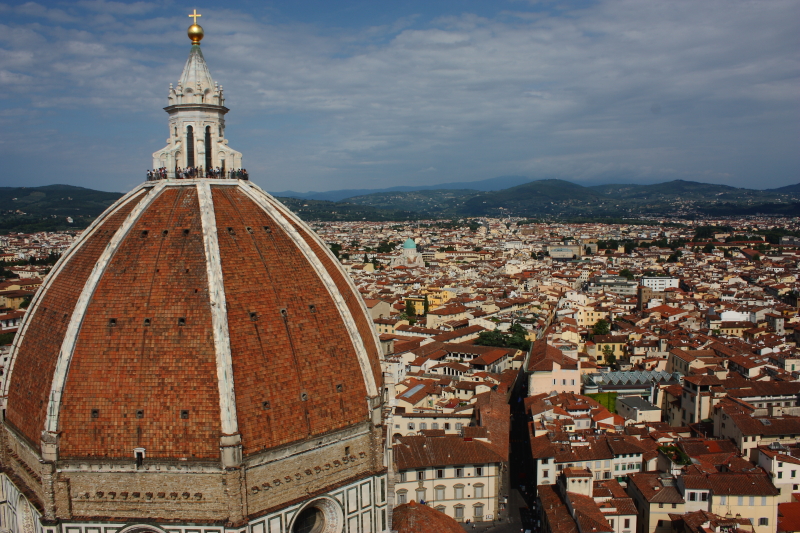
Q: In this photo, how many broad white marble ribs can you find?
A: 5